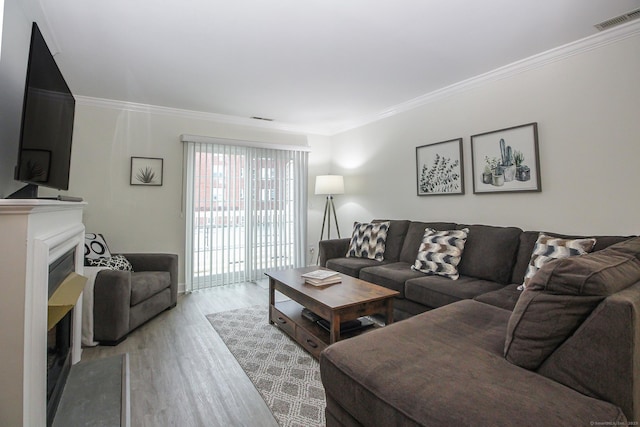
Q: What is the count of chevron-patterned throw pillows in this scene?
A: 3